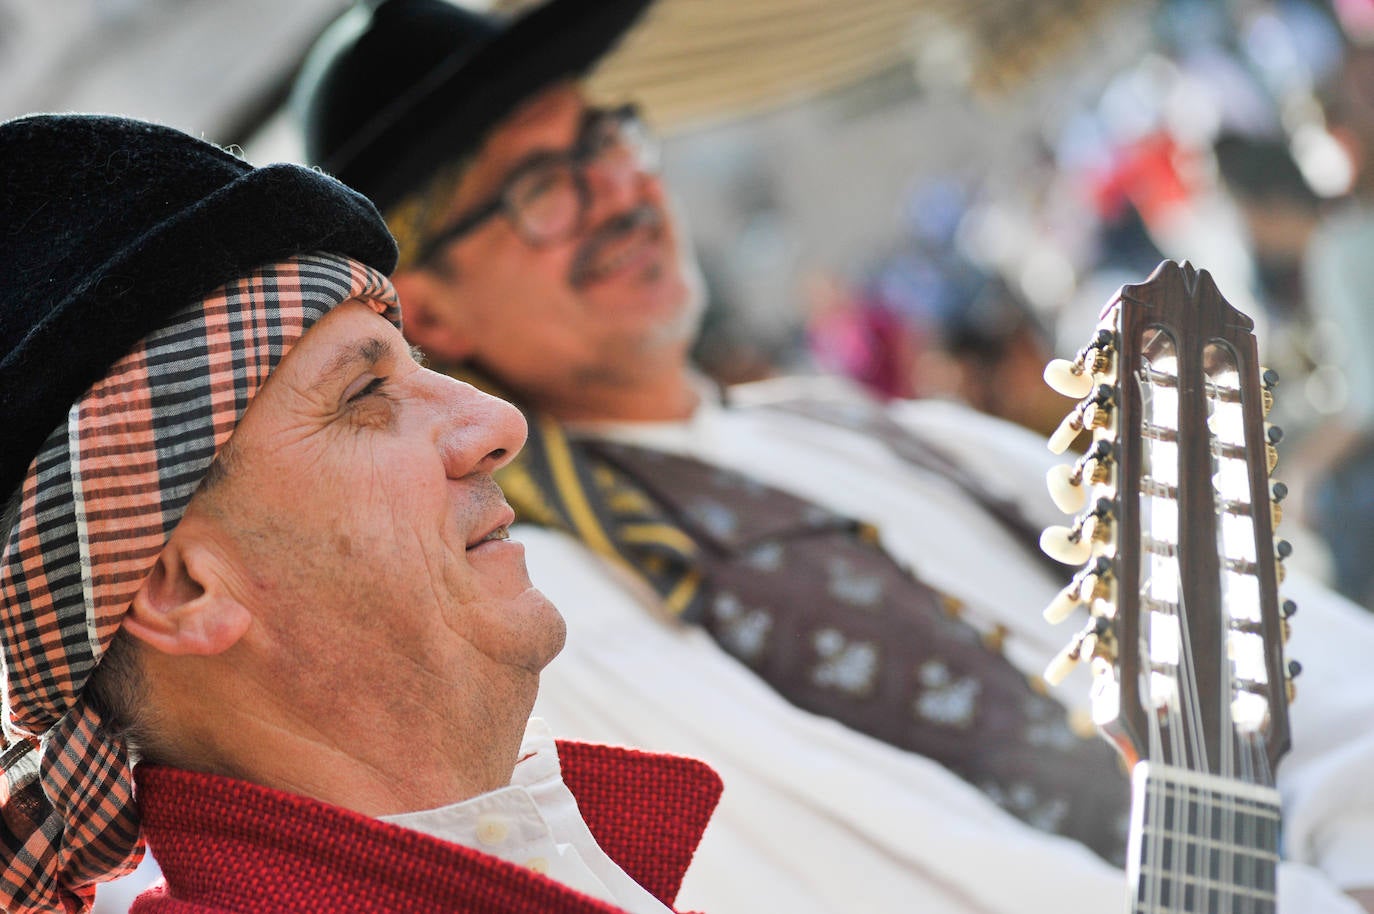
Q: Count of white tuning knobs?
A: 6